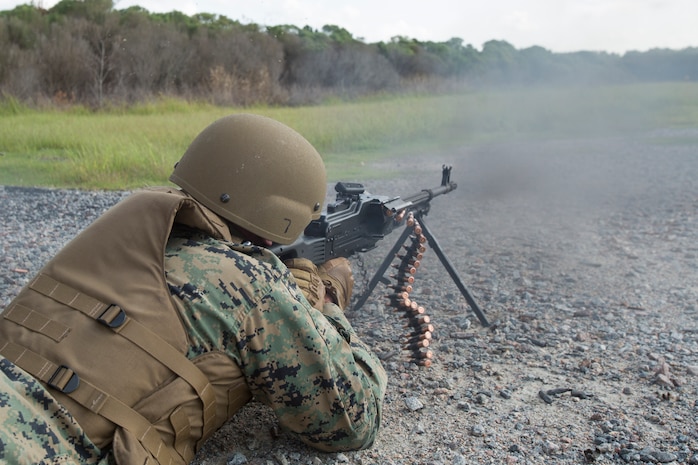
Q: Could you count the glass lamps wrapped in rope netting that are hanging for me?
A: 0